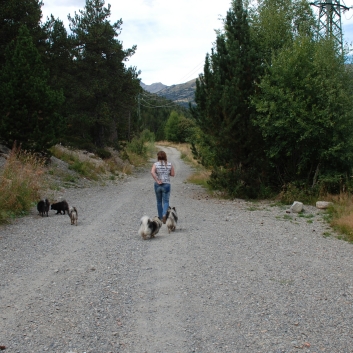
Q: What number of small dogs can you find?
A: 5